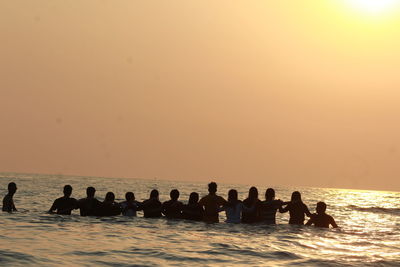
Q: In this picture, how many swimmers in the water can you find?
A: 14